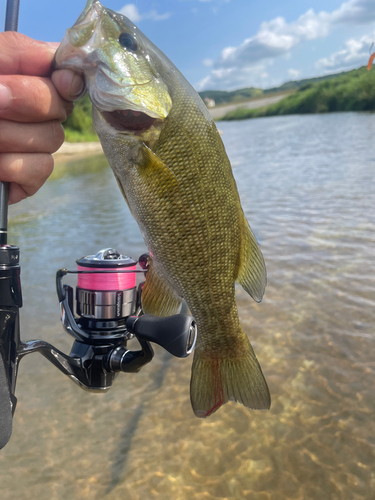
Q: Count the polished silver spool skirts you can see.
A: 1